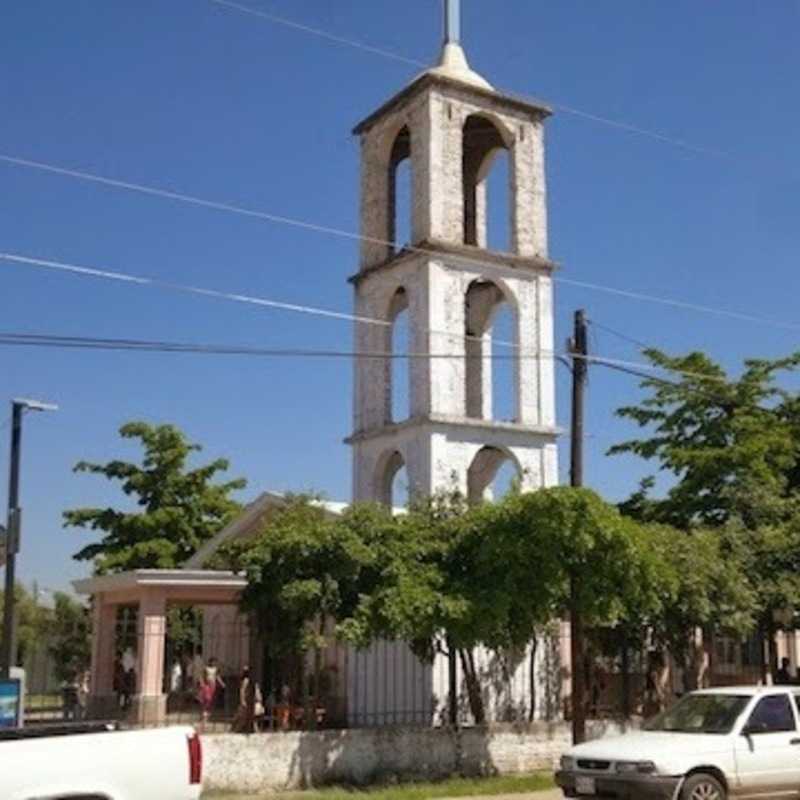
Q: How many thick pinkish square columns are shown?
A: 2